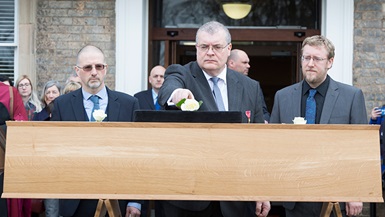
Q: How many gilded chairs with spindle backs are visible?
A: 0